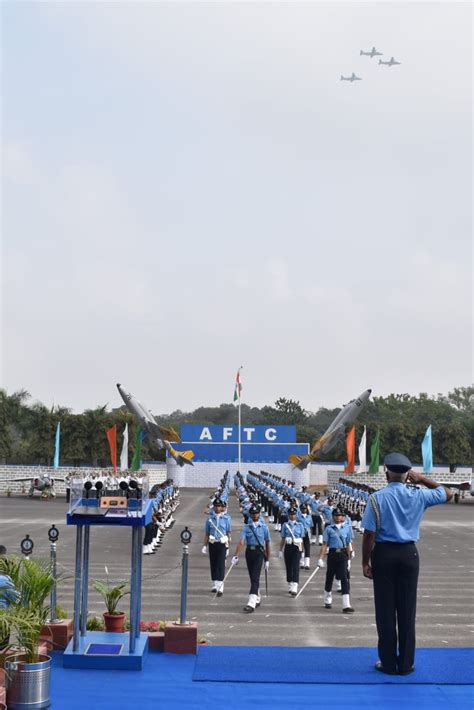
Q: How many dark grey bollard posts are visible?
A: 3